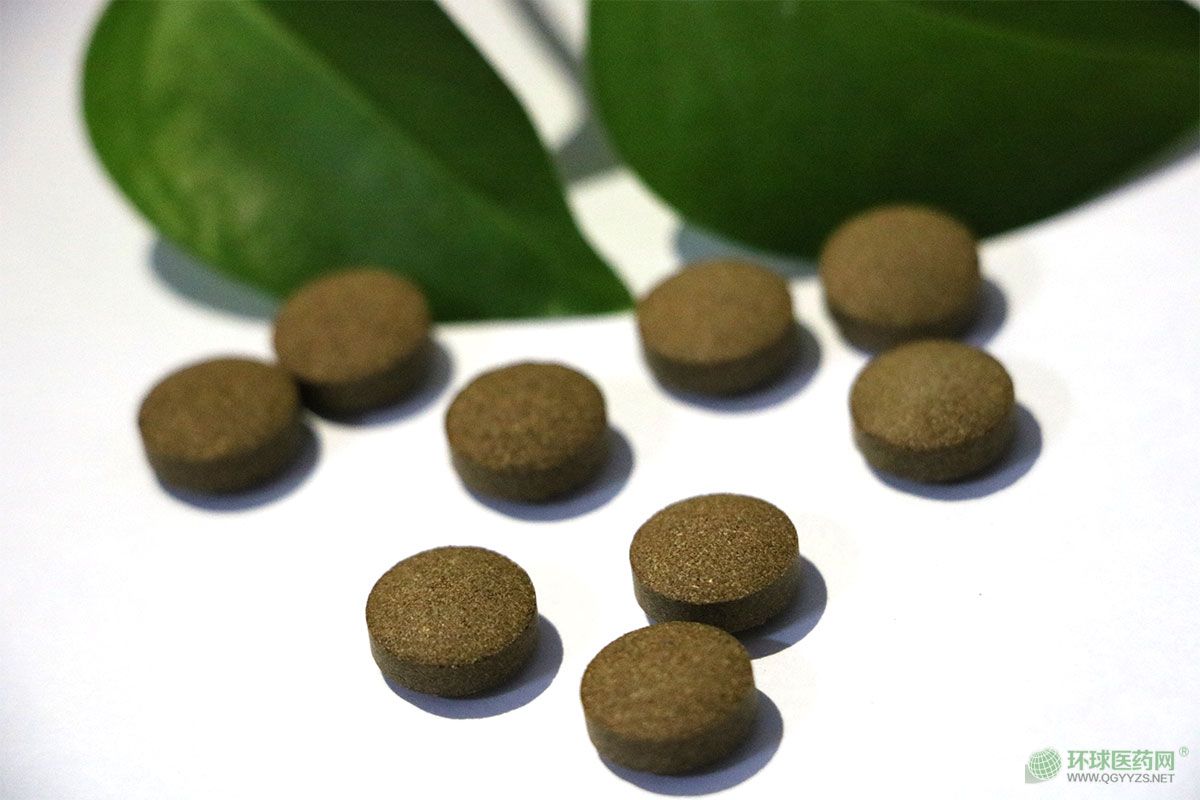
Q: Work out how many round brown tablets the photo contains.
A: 9